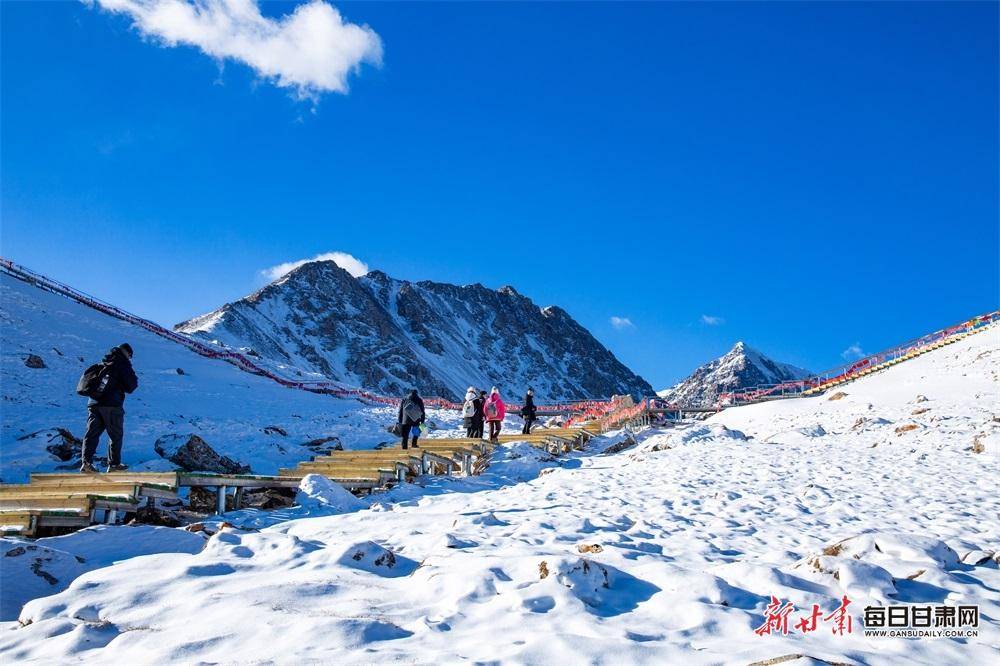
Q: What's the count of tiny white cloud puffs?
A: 3